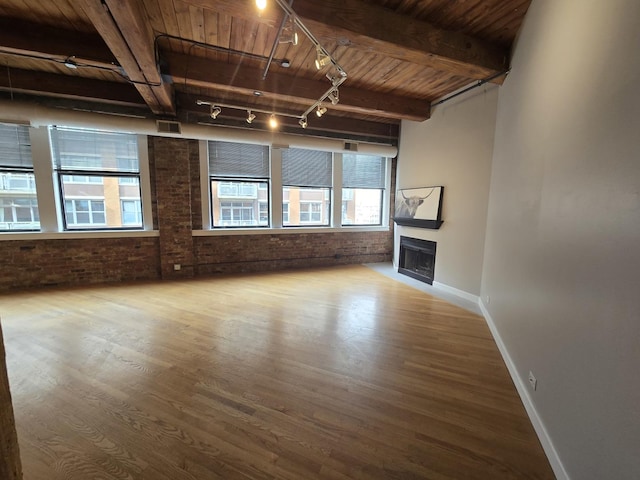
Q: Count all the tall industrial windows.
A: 5